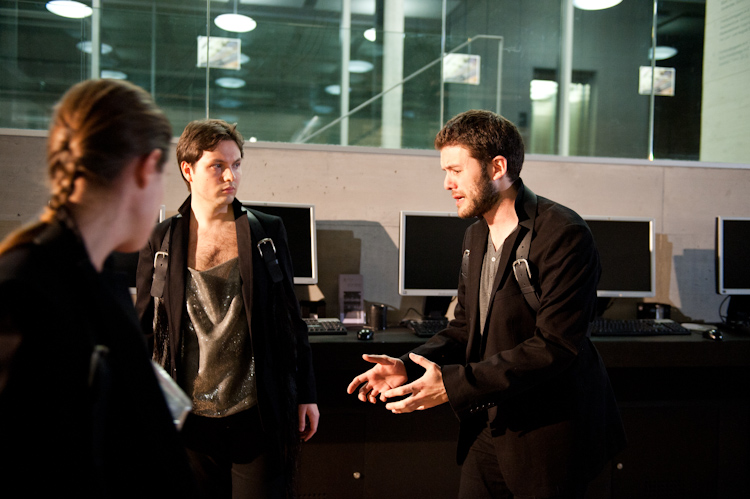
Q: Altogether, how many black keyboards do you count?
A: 3